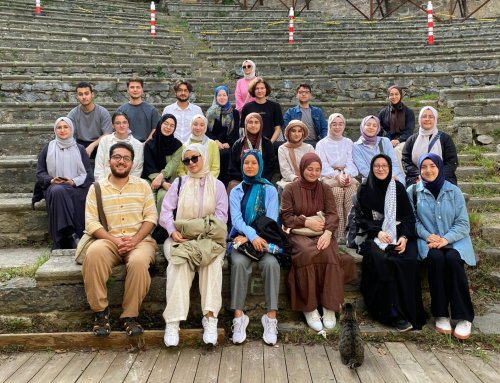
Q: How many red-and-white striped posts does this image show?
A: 4